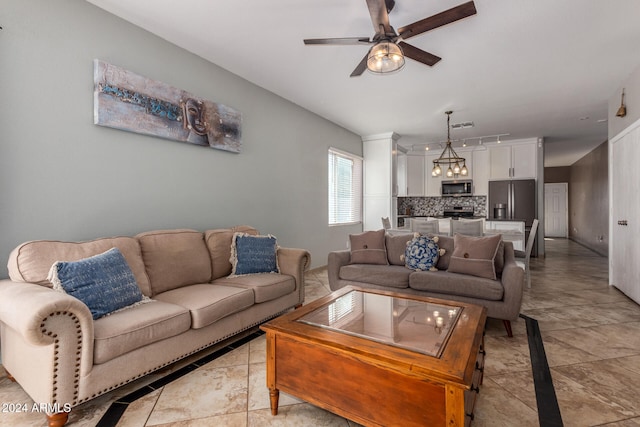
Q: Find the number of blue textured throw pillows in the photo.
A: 2